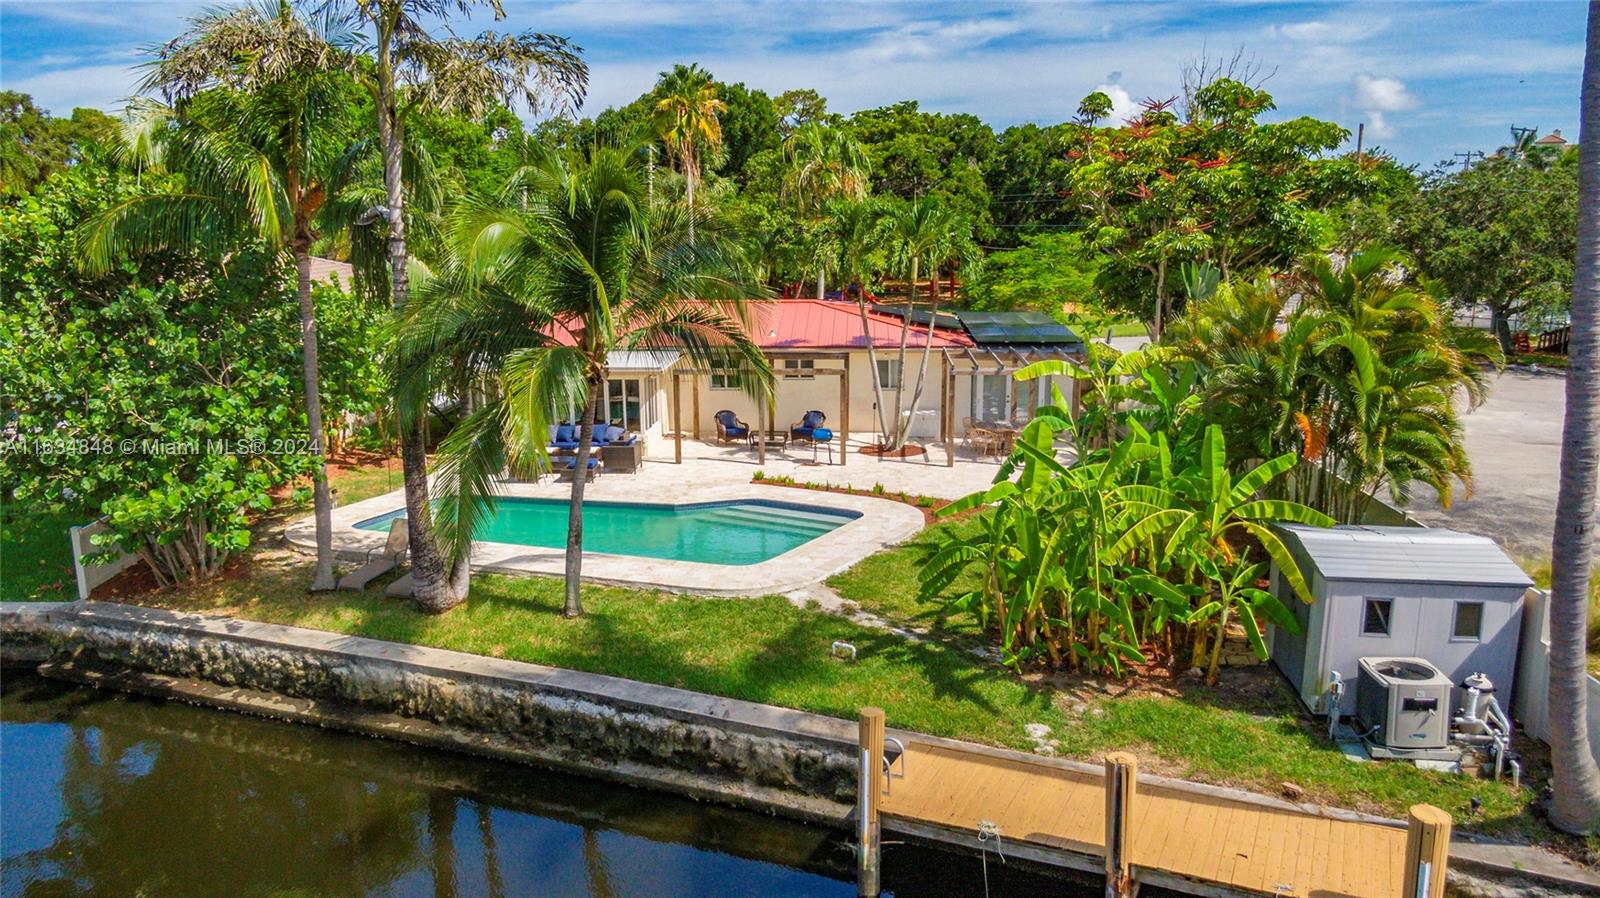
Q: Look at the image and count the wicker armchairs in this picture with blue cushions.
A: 2